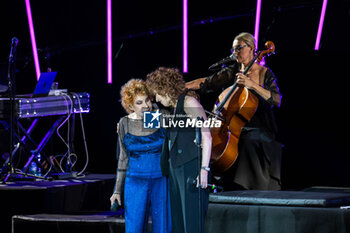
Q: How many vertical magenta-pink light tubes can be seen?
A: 5